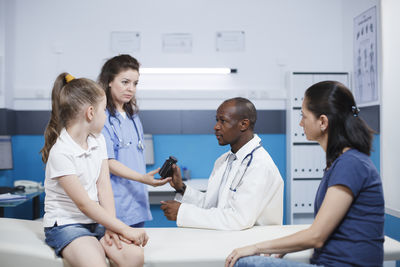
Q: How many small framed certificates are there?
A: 3